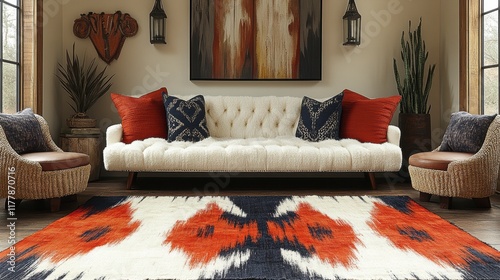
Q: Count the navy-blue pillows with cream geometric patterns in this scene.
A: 2